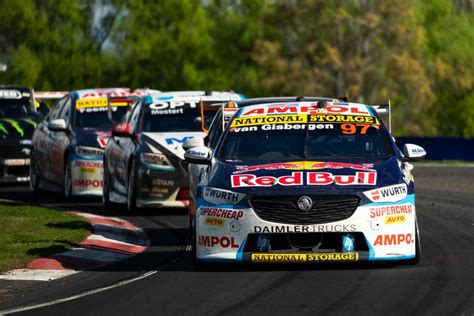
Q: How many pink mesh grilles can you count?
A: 0